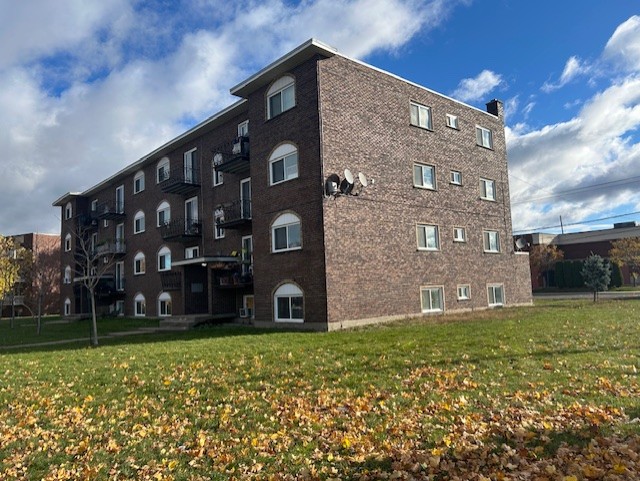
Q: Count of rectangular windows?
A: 12